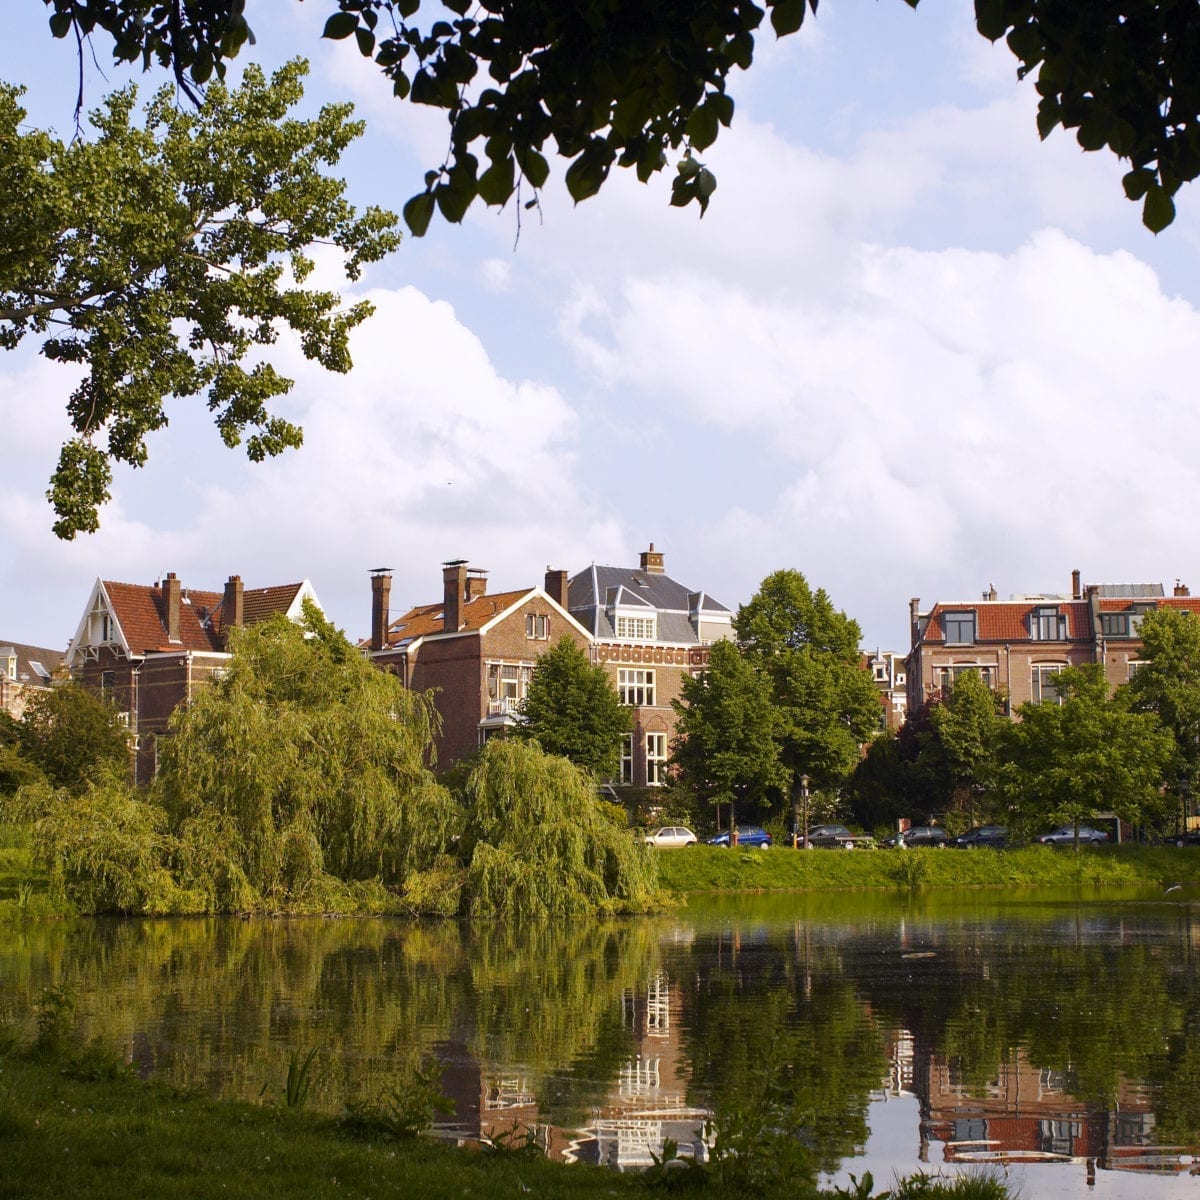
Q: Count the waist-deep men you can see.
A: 0